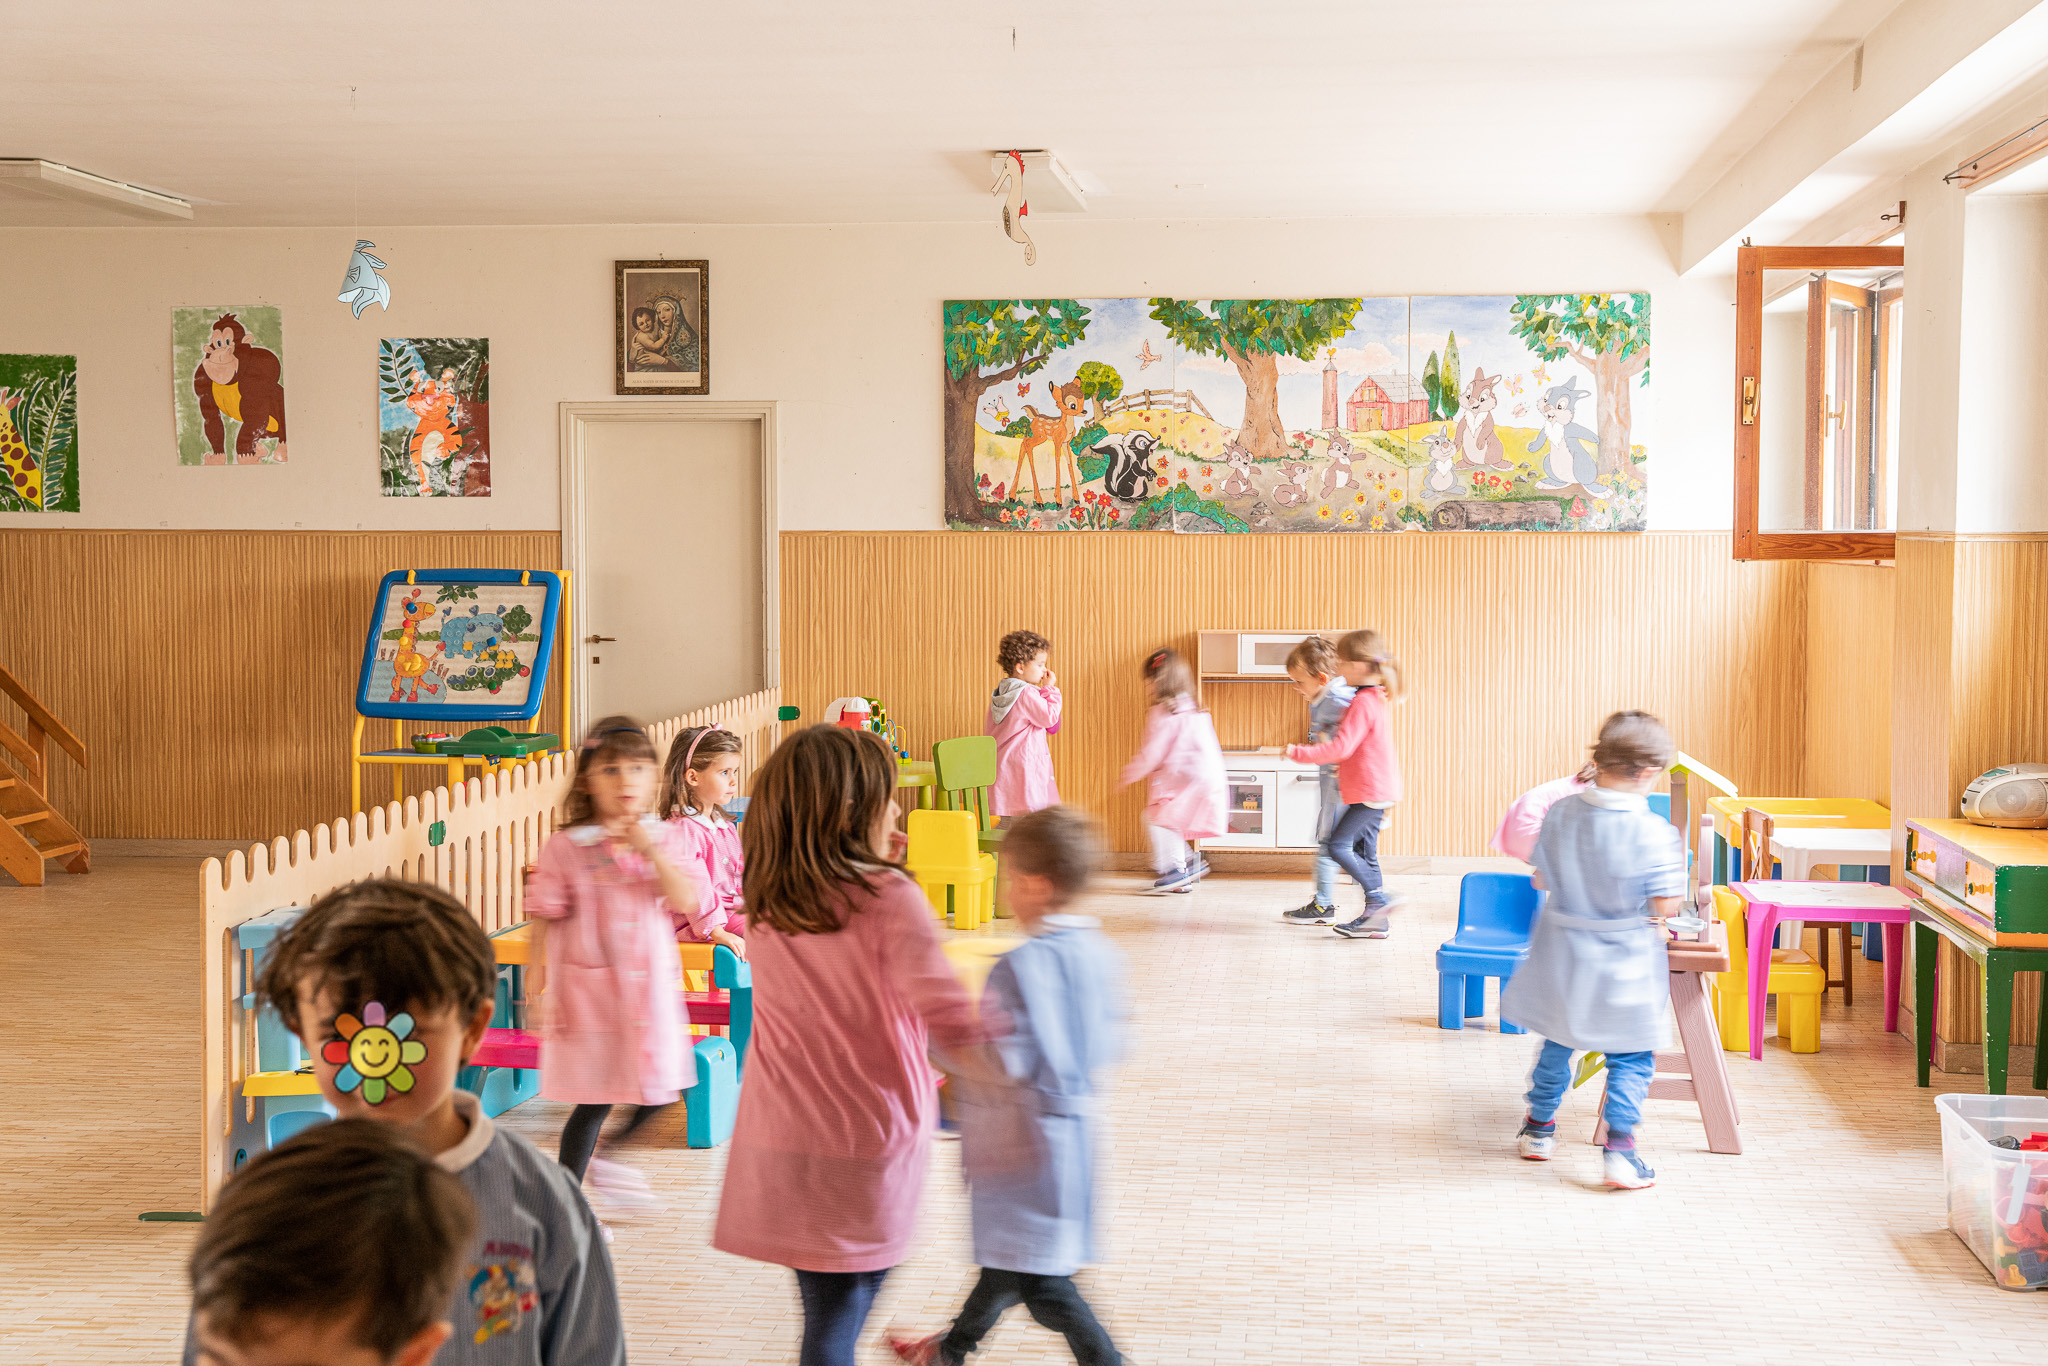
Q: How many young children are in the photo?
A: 12